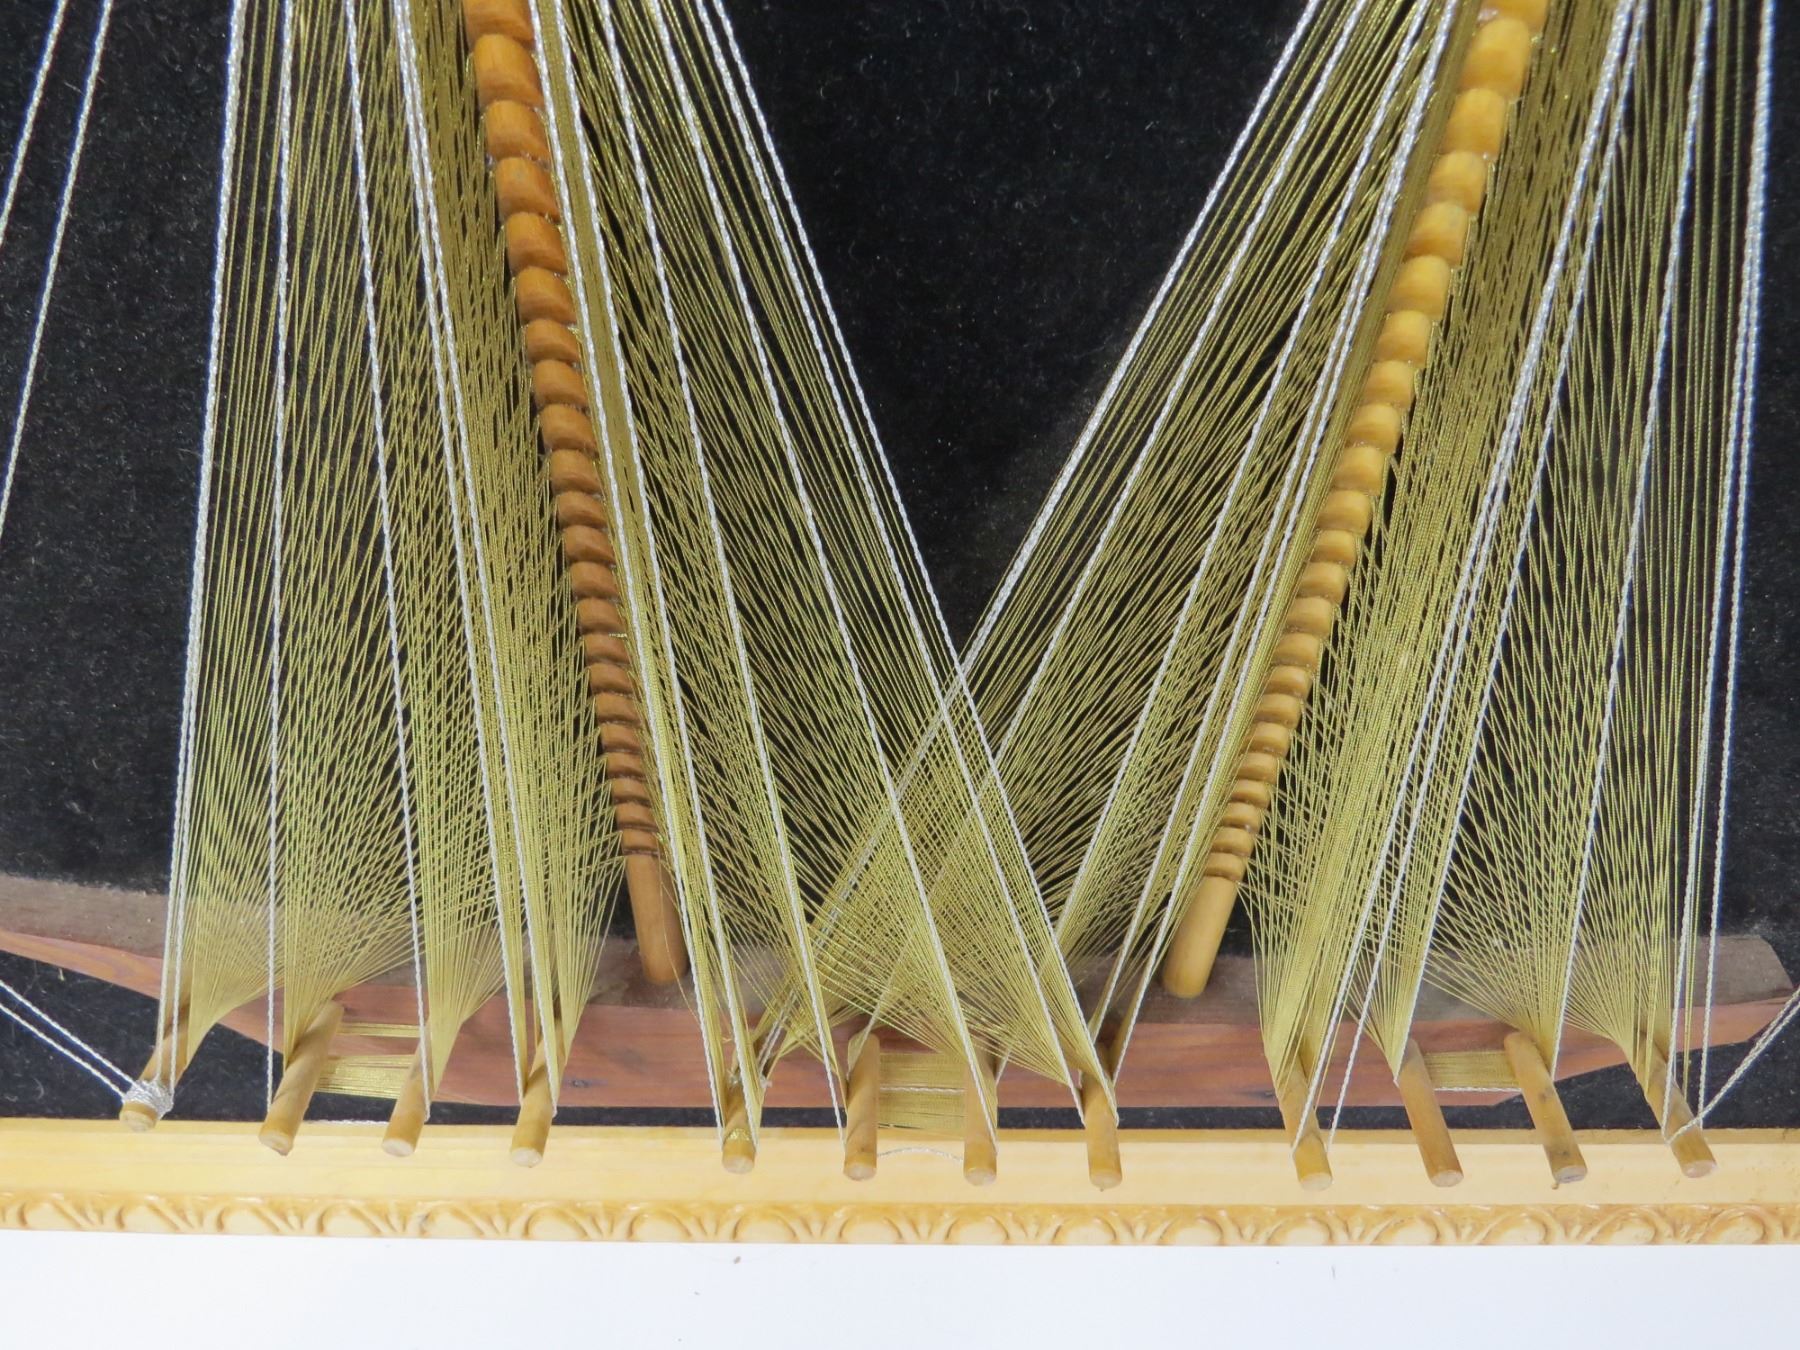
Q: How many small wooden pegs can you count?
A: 12